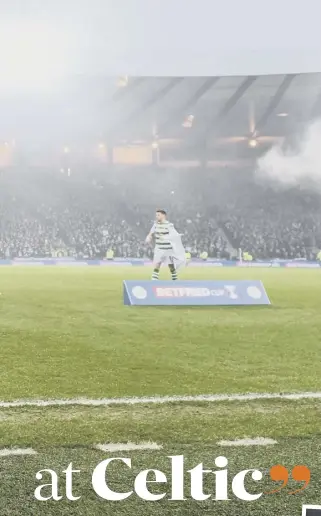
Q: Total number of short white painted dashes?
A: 3